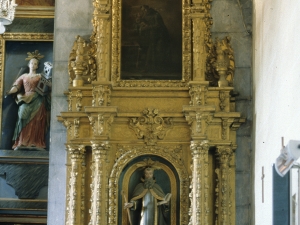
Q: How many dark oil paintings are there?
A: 1